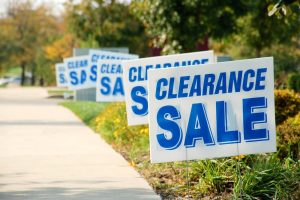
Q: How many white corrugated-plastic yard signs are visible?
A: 6